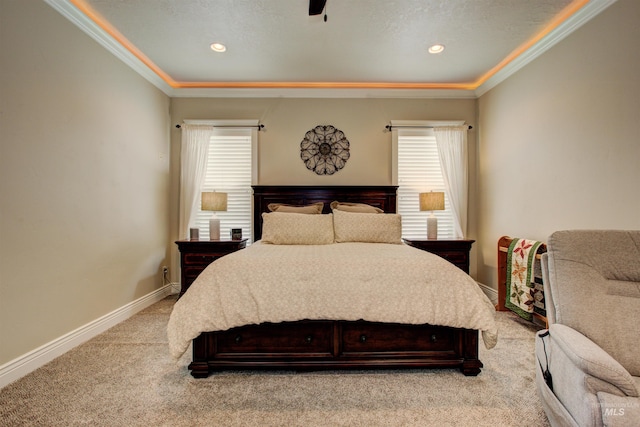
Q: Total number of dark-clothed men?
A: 0